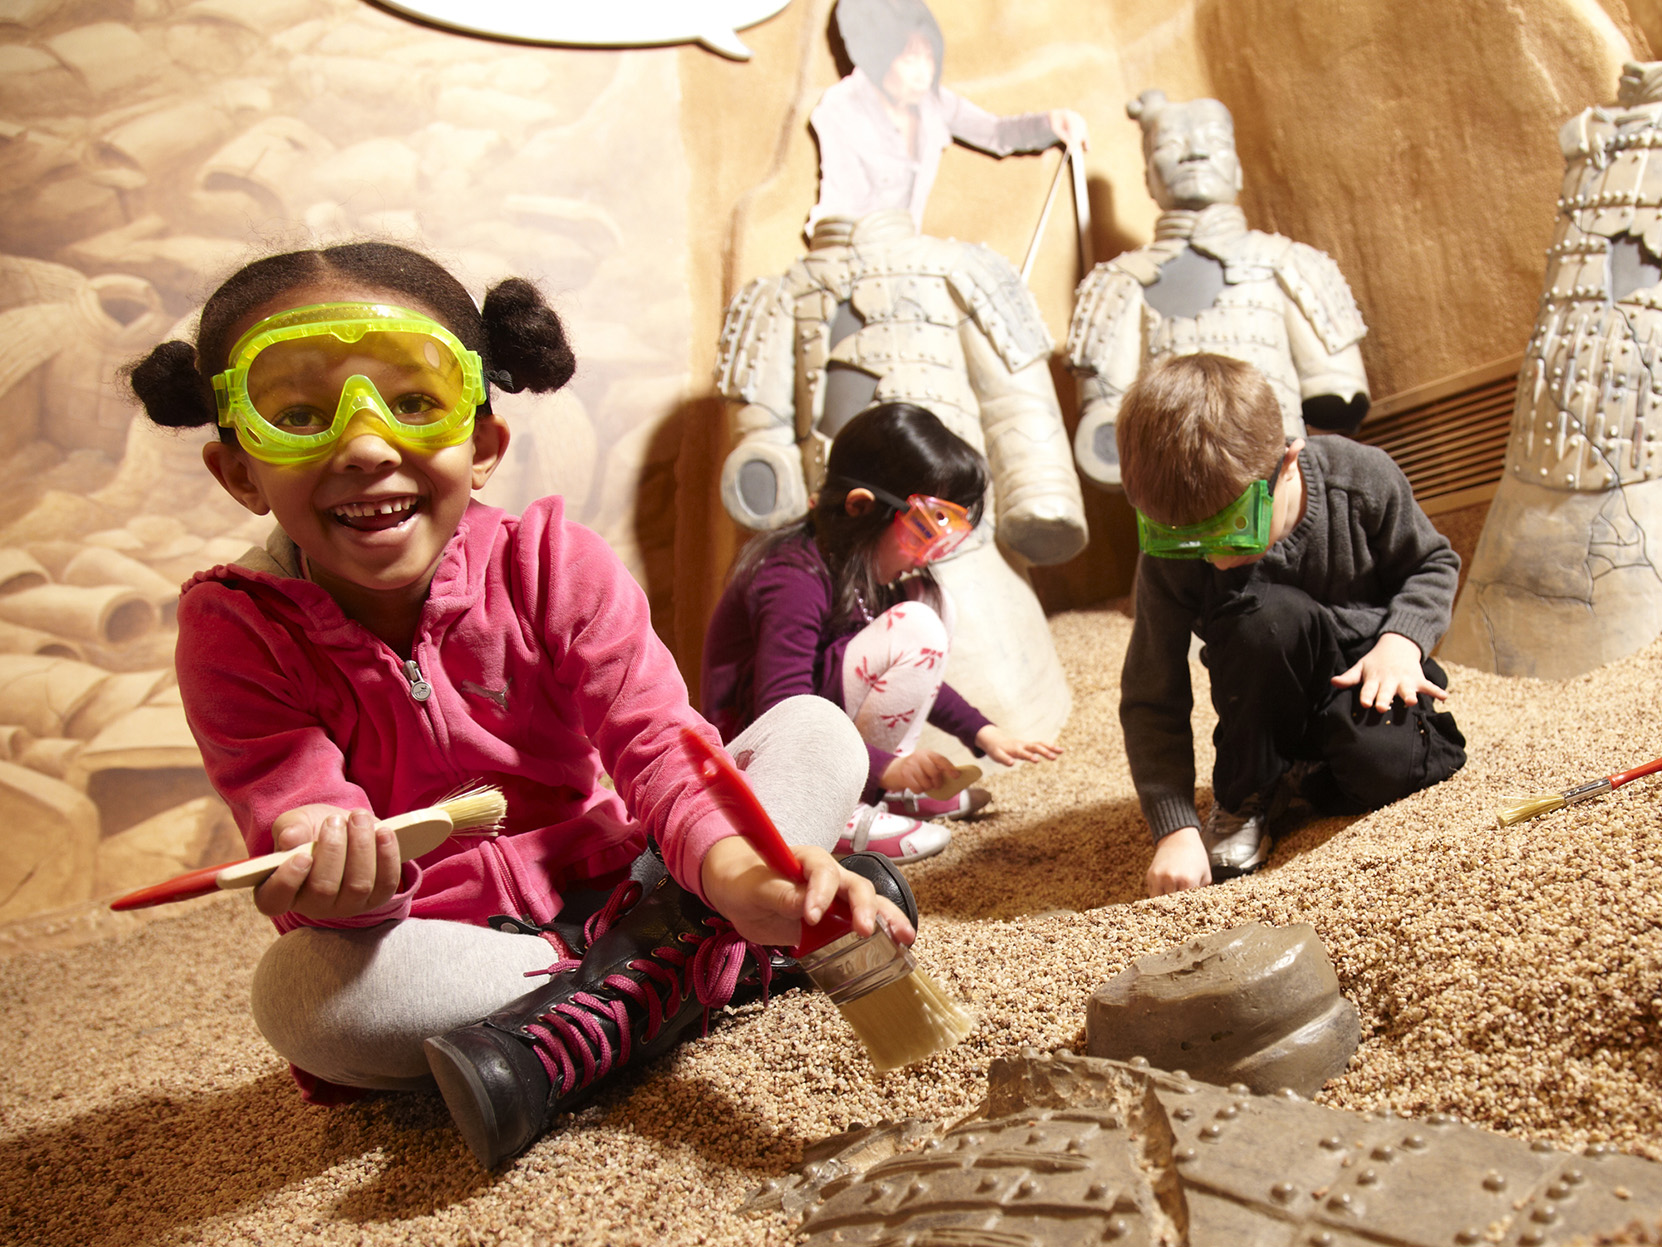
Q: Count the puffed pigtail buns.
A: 2